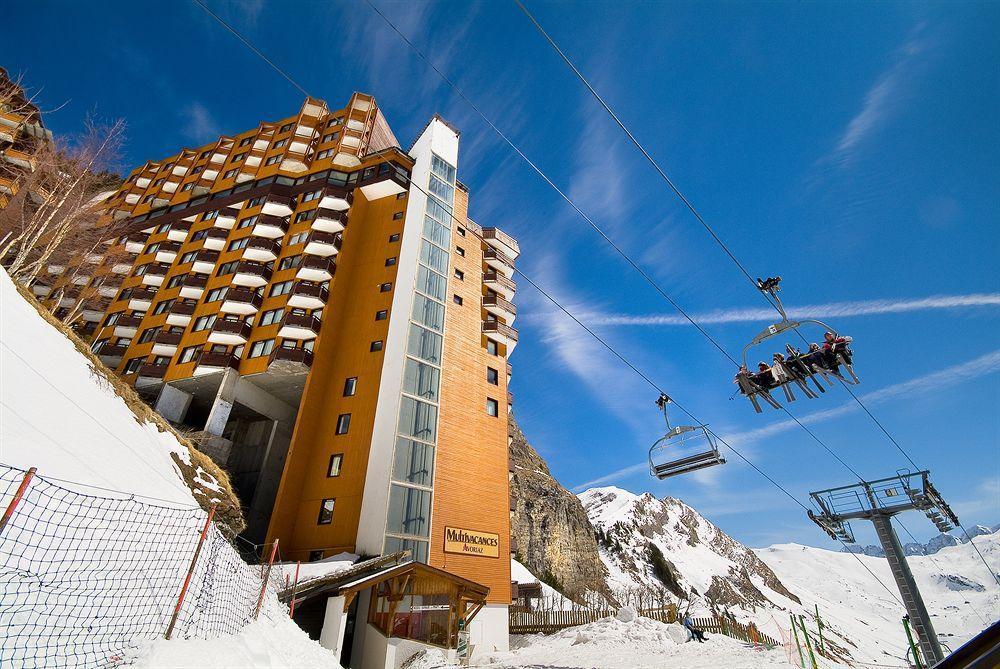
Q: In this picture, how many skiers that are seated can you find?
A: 6